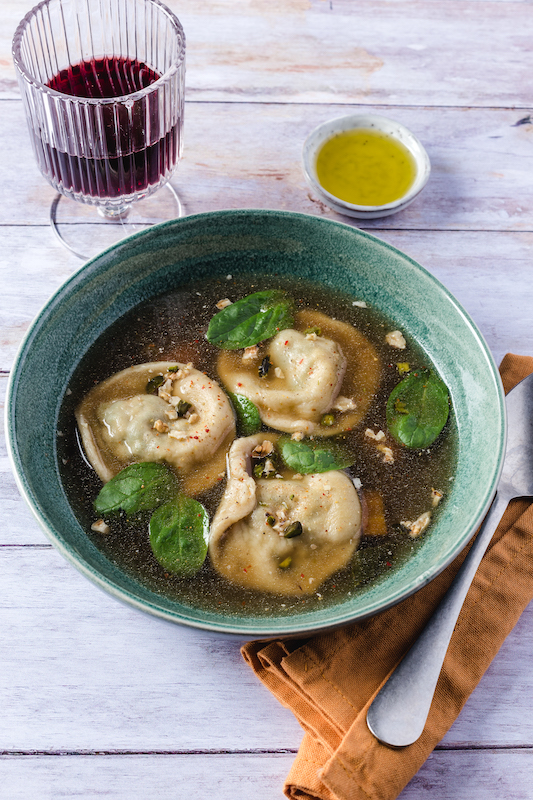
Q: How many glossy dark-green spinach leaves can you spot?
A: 6